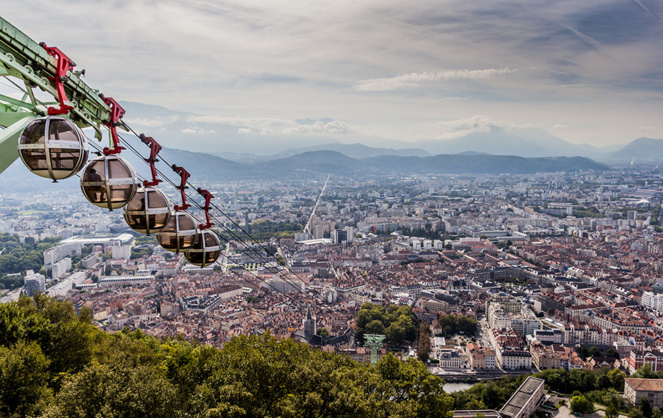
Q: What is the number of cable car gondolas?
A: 5